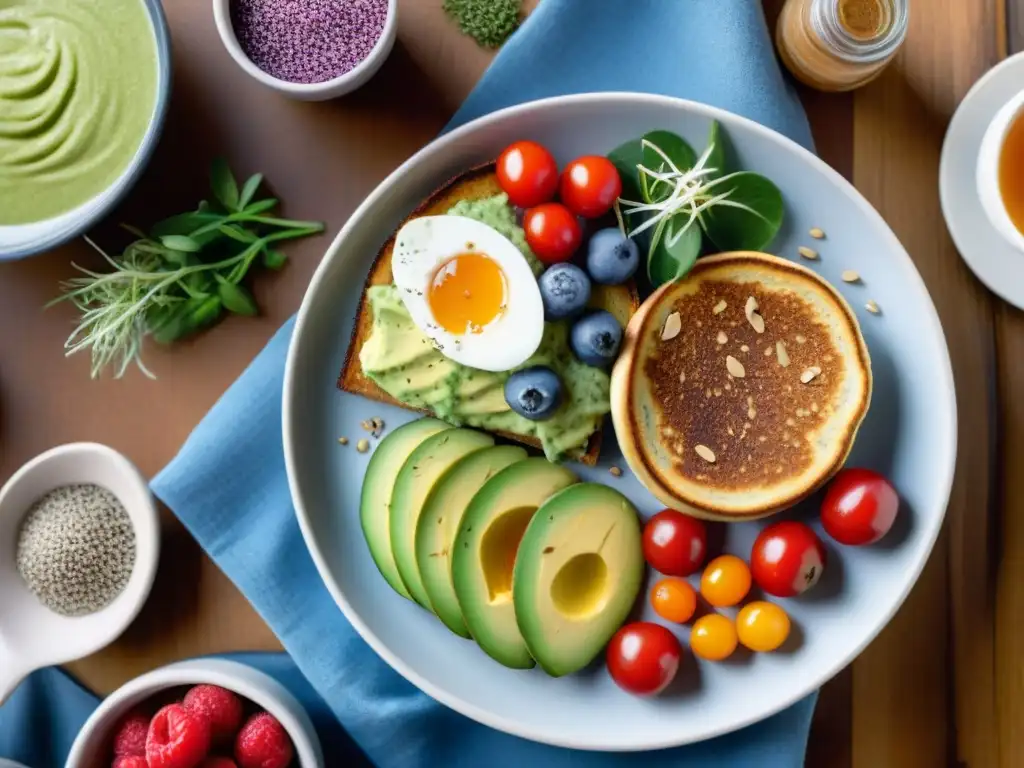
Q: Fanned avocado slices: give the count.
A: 5